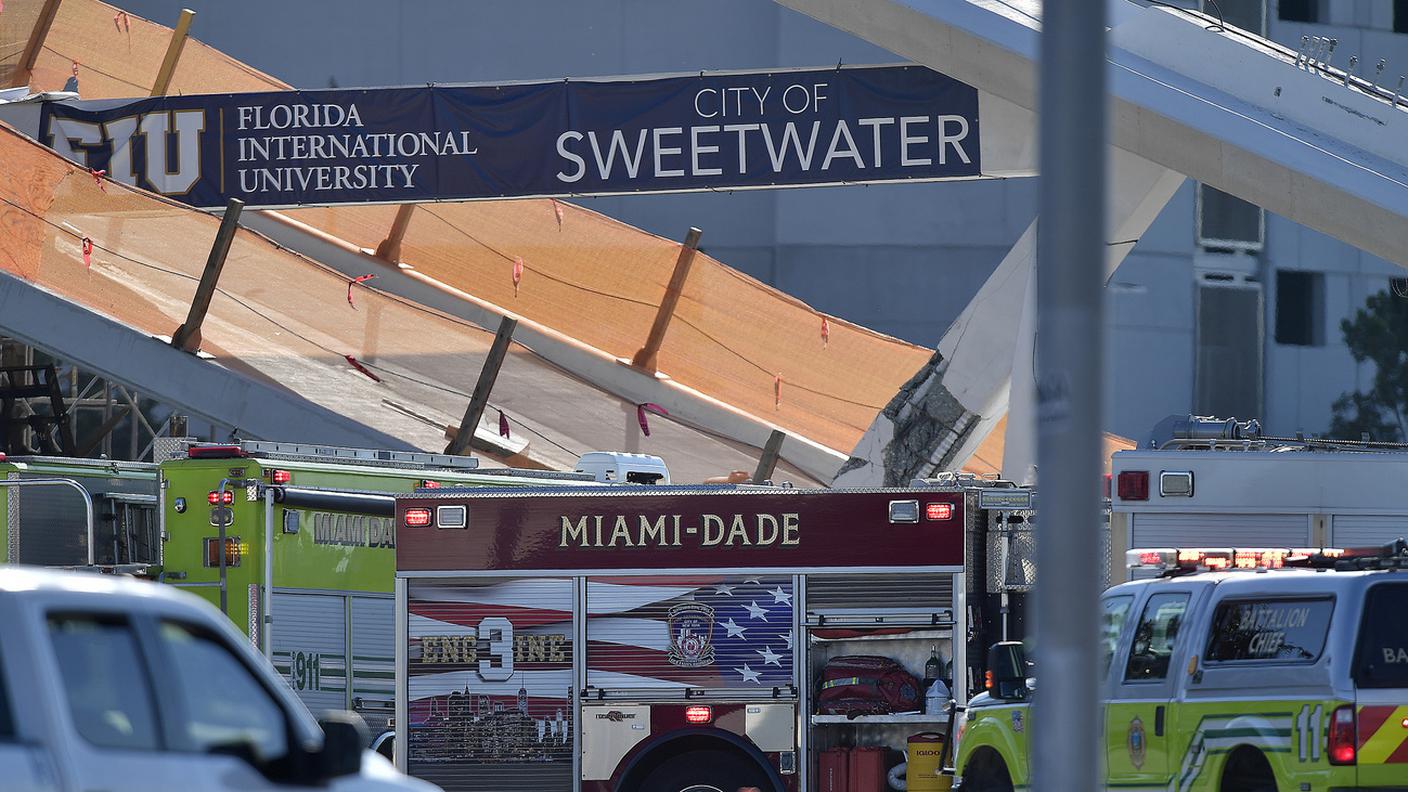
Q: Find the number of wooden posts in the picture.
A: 7